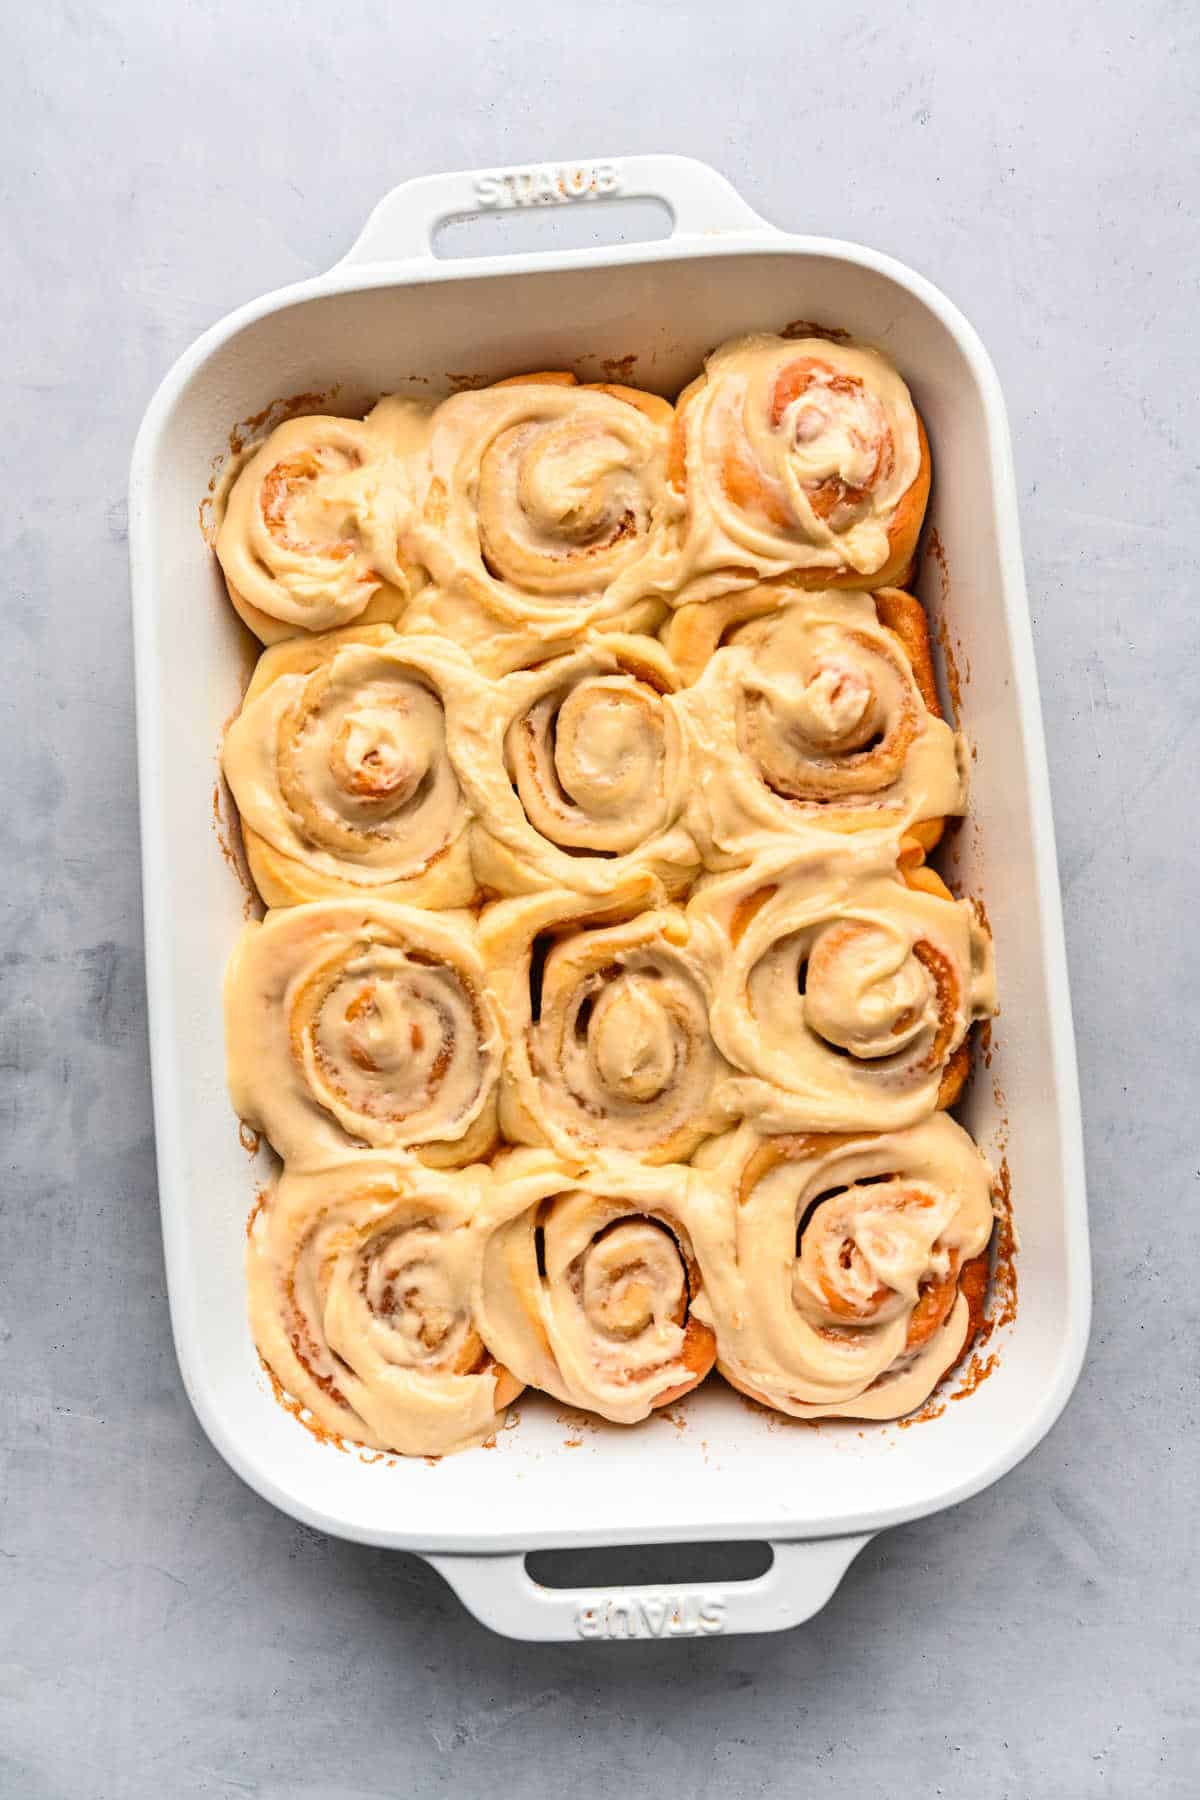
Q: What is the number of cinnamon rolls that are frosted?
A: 12